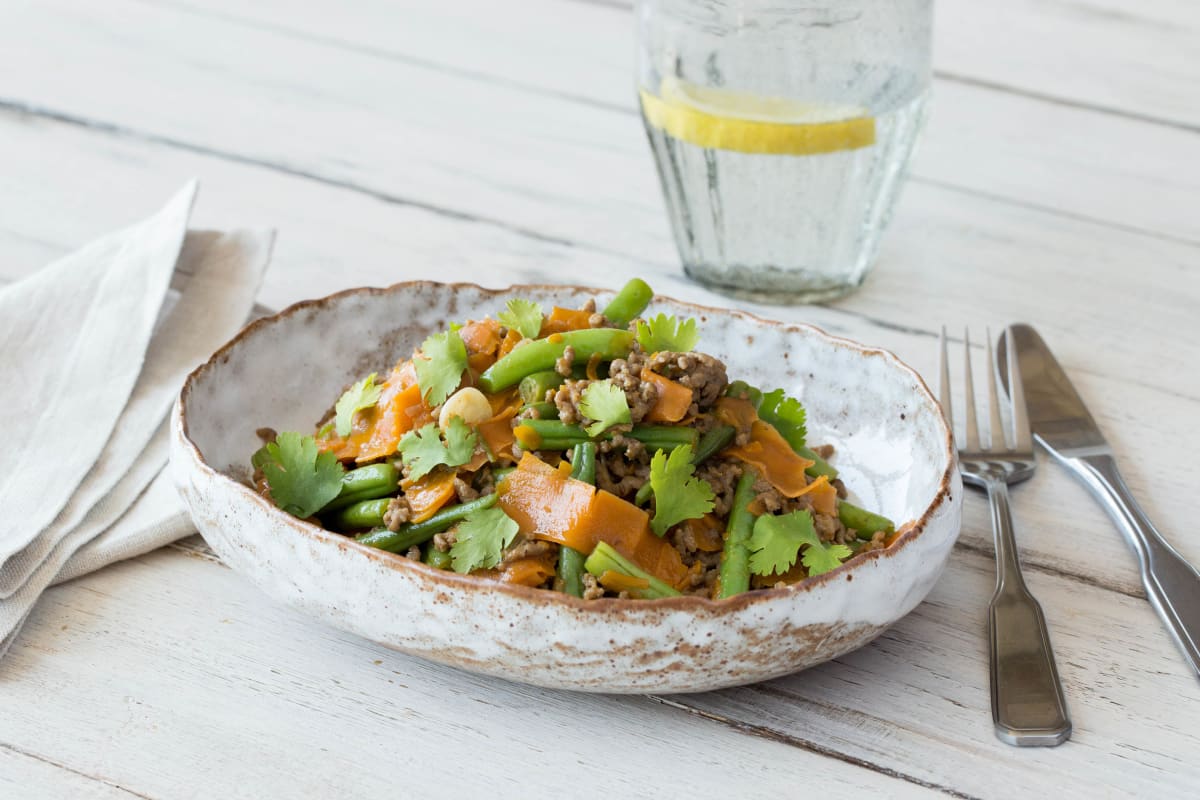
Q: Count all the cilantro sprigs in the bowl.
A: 11